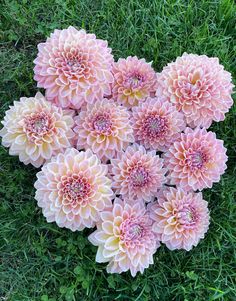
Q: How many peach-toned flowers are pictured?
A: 11